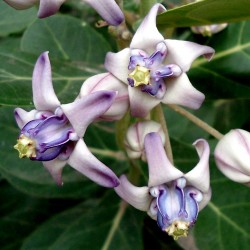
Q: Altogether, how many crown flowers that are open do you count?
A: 3